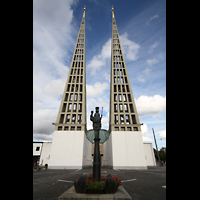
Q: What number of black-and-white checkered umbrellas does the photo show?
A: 0